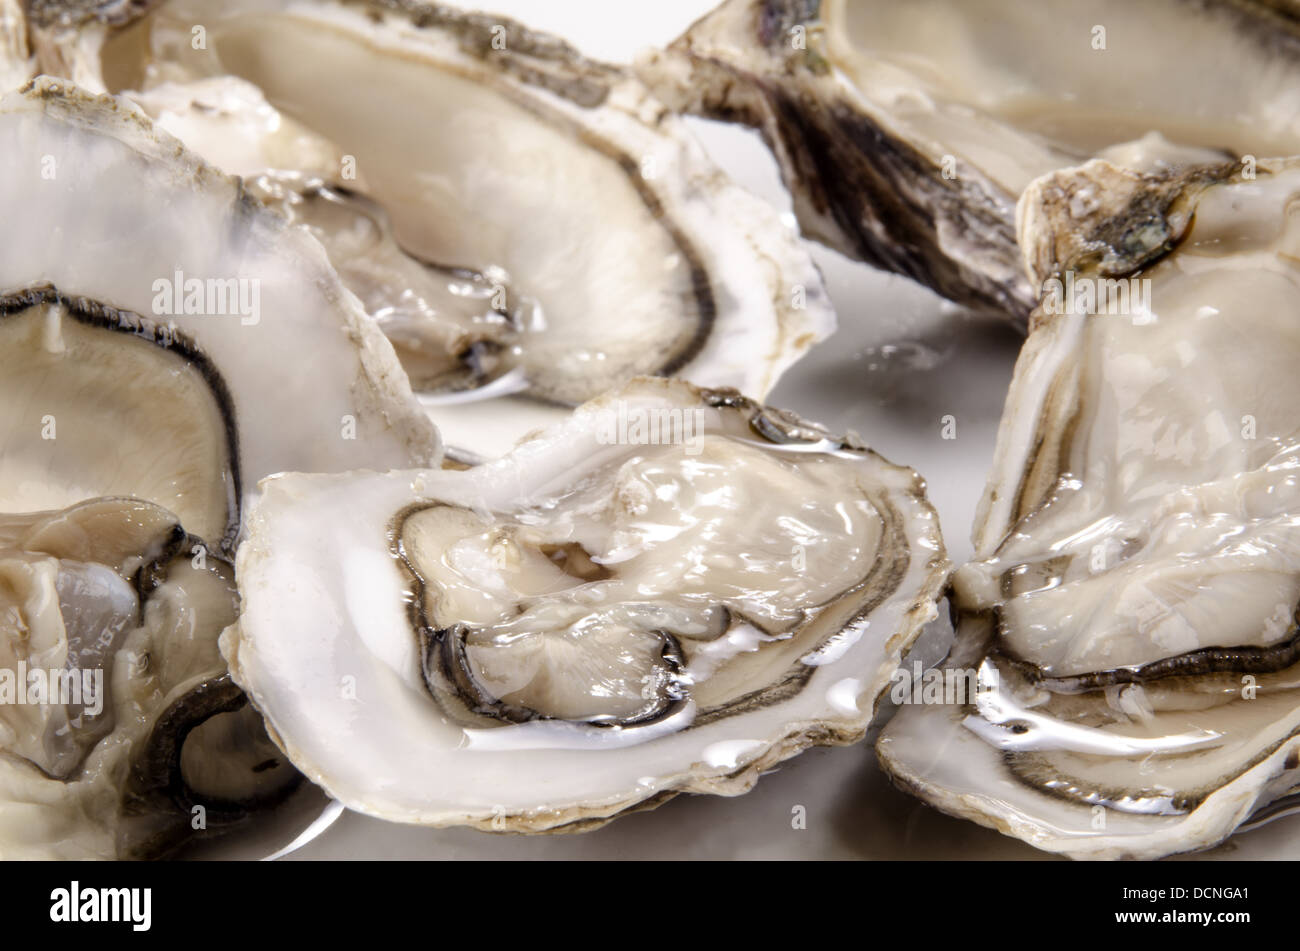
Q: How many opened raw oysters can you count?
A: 5